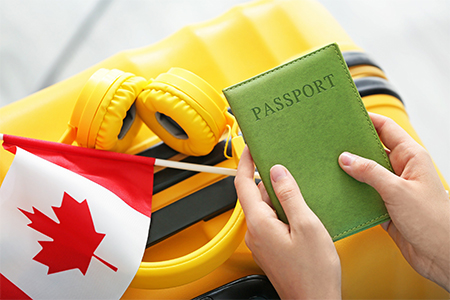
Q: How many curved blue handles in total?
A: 0